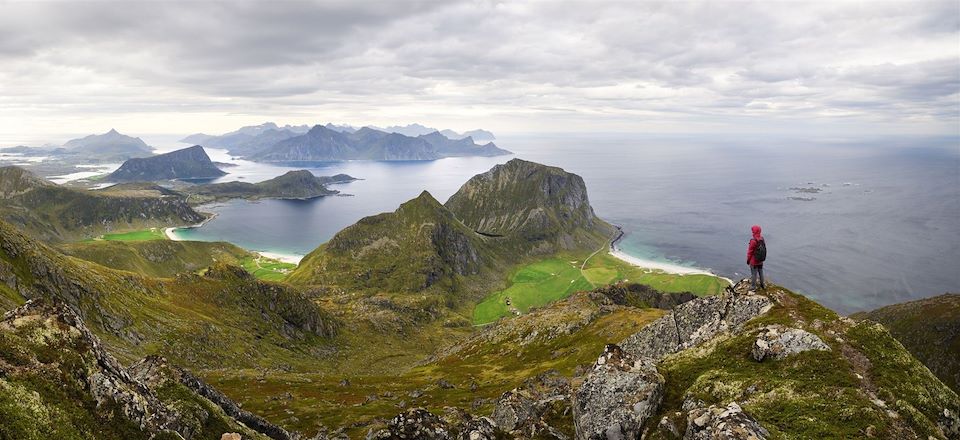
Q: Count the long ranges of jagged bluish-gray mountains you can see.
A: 1